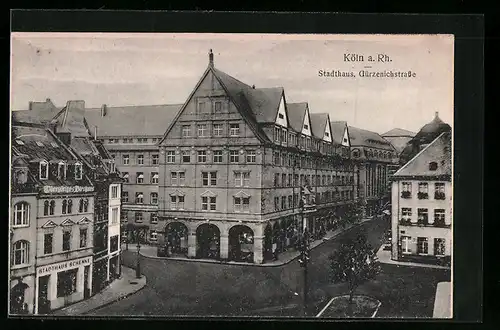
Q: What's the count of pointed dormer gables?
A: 4